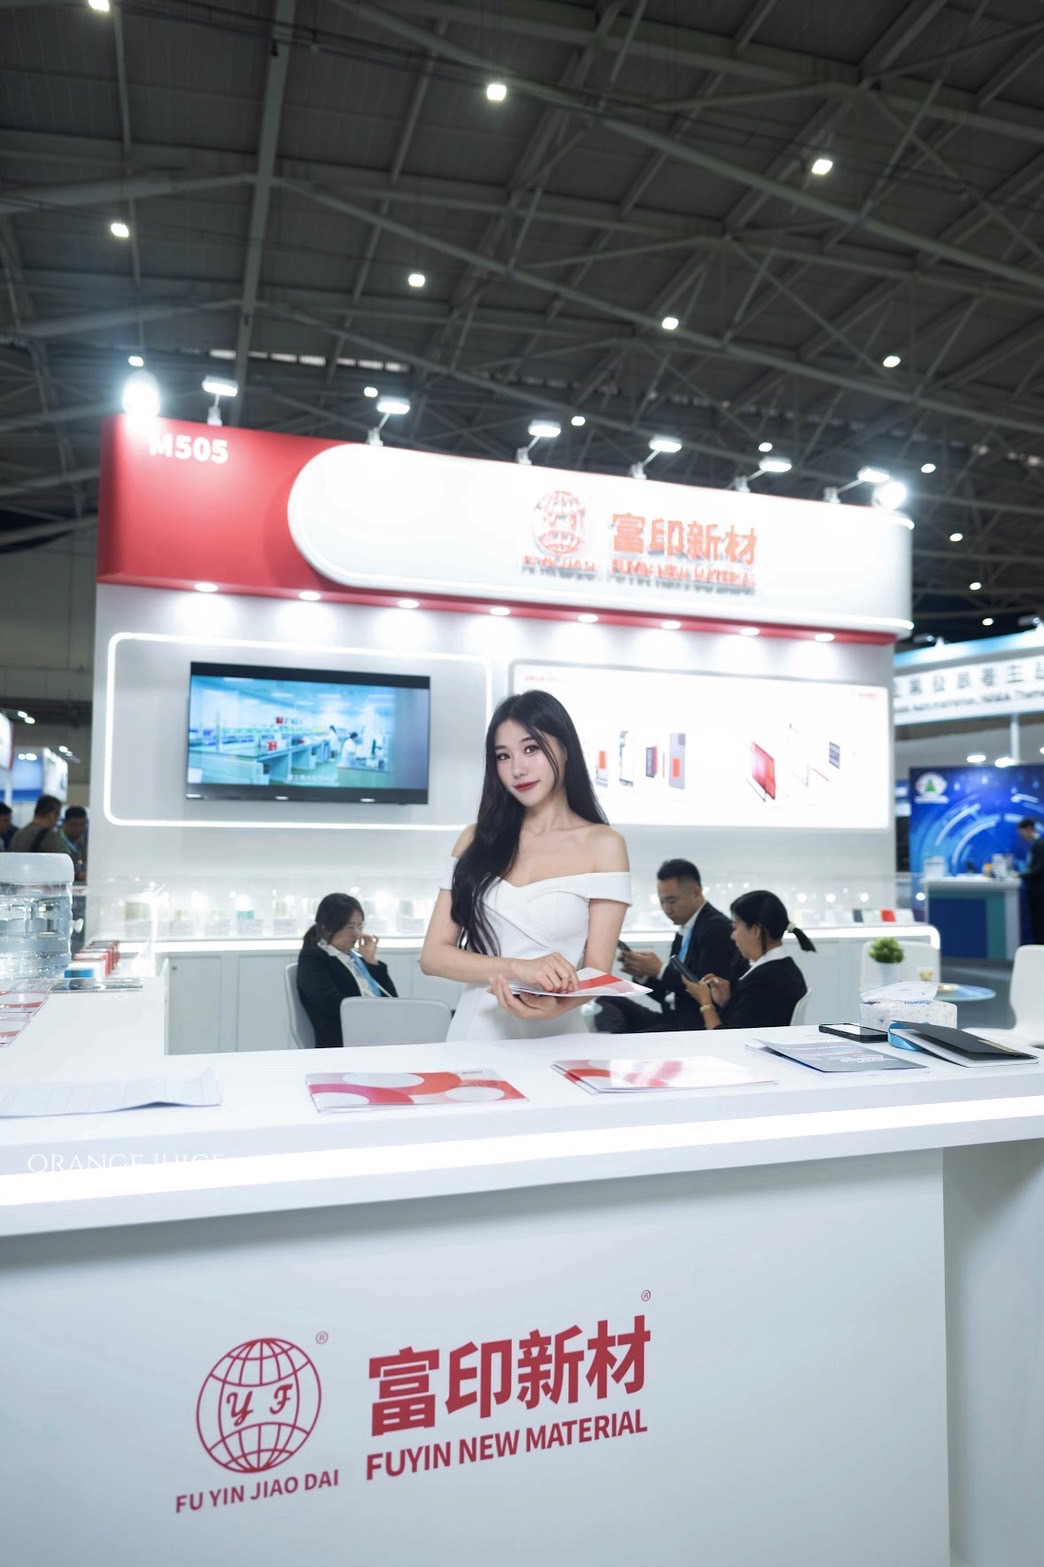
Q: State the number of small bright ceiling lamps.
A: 15